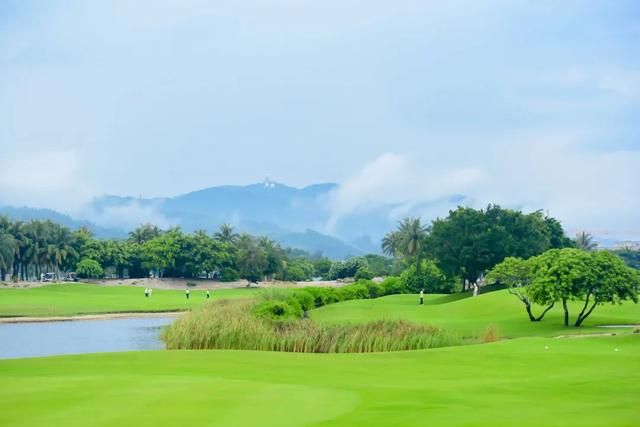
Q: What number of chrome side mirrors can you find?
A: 0